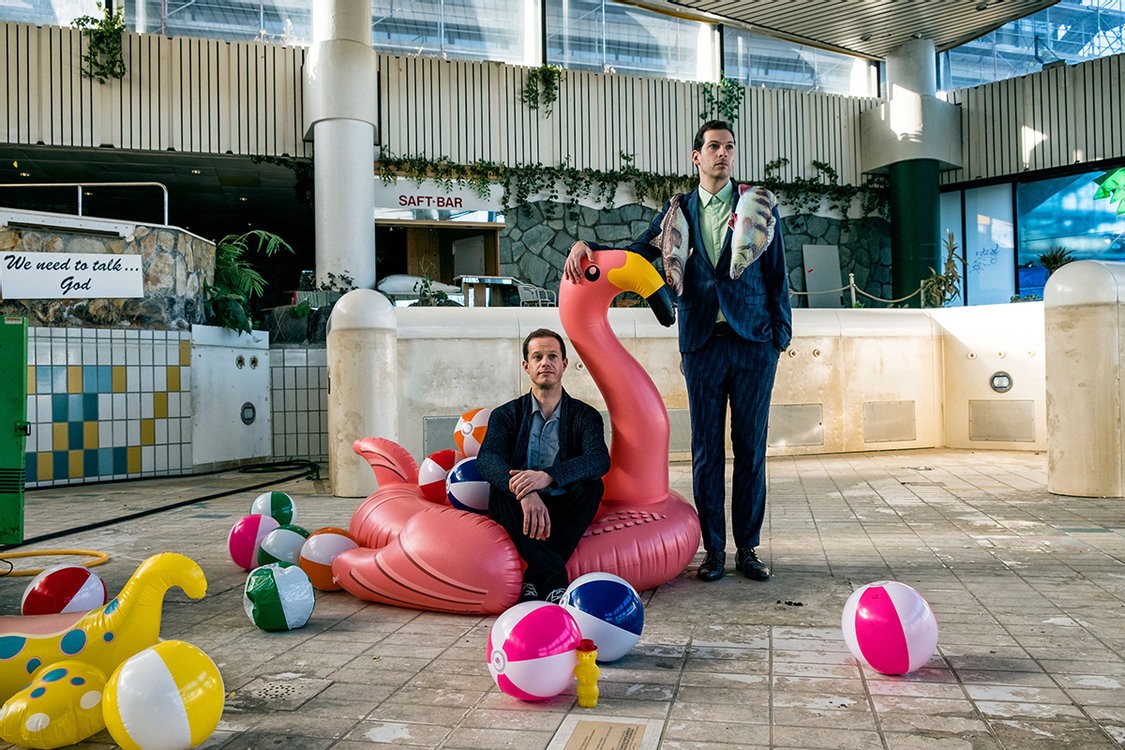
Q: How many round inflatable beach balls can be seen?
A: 13